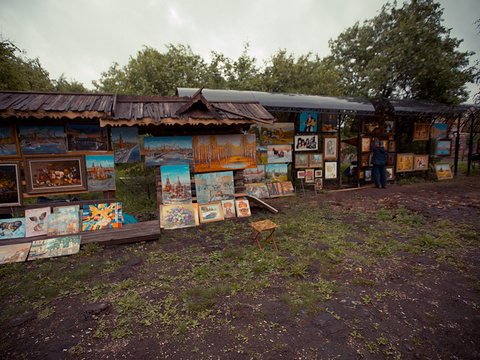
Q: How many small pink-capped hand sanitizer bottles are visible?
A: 0